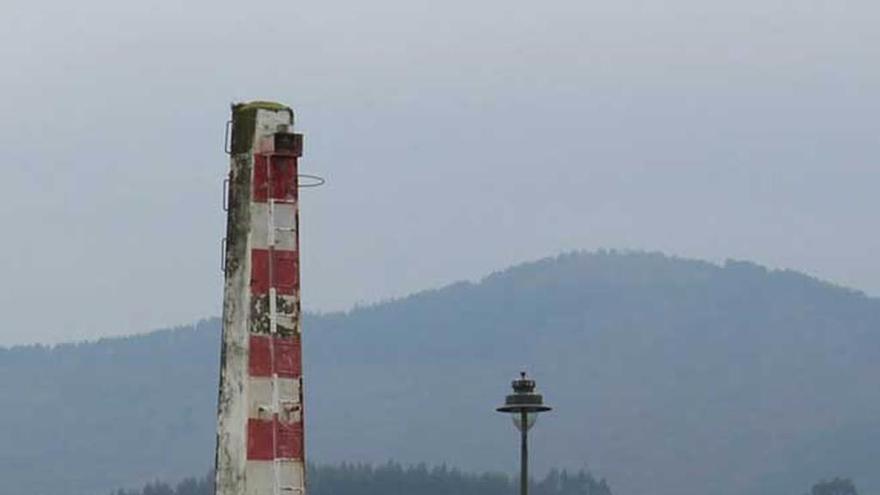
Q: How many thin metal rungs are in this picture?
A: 3